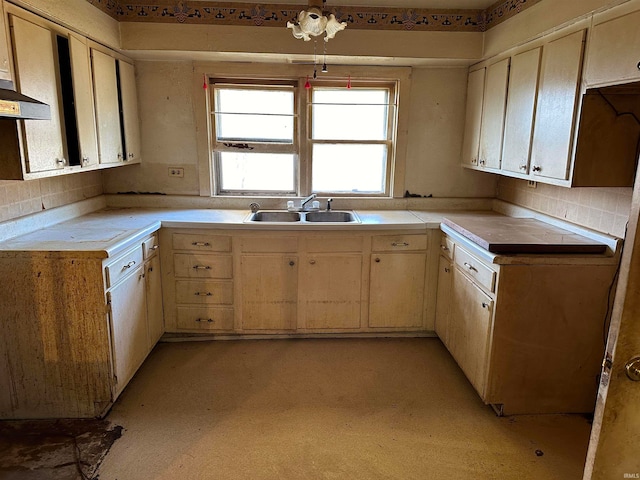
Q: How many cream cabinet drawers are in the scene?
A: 9